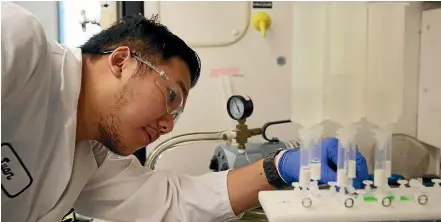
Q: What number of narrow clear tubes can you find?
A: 6